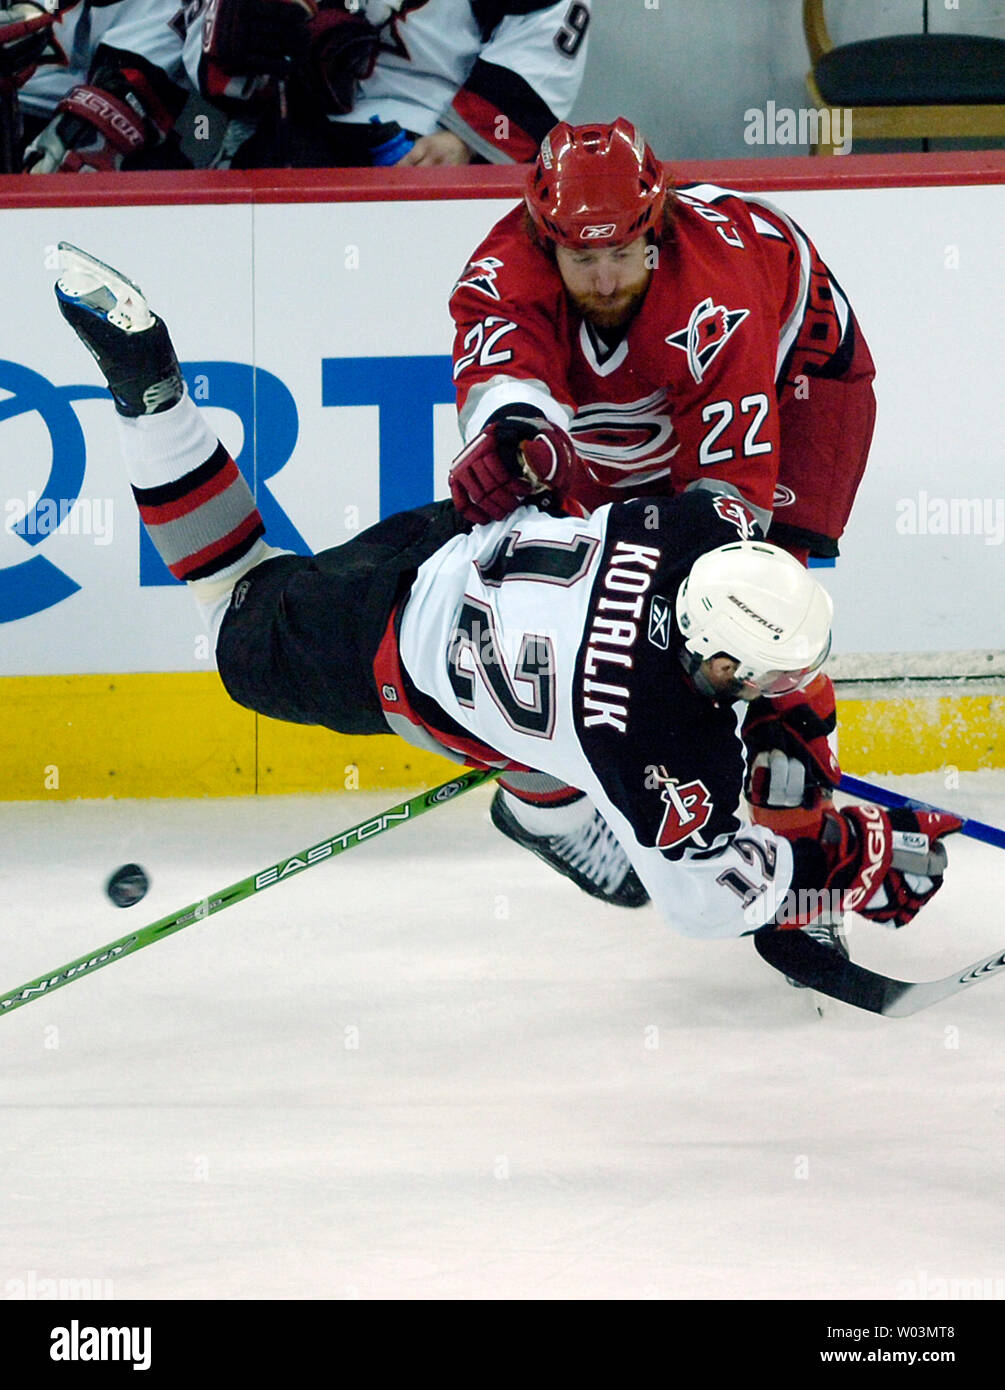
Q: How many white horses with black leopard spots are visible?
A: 0